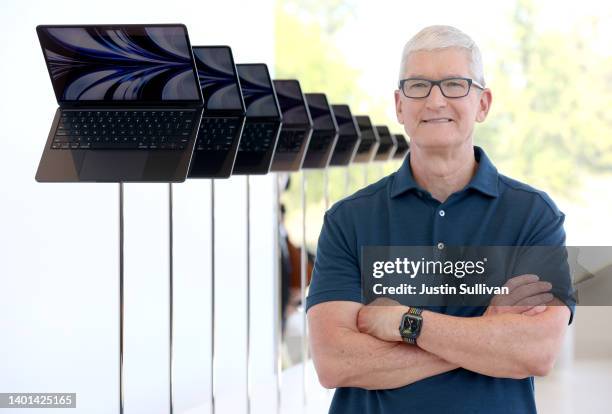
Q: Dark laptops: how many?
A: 9